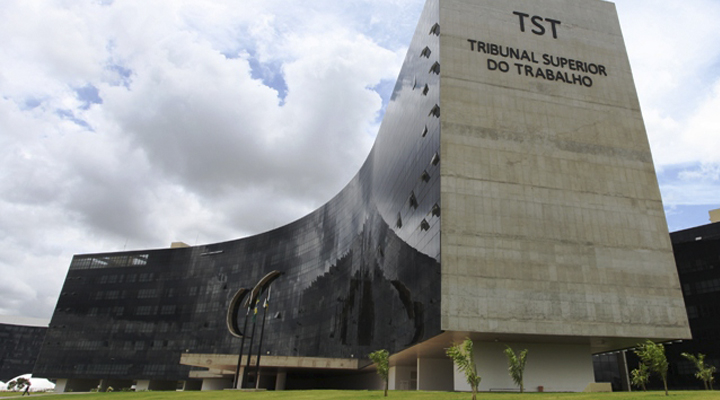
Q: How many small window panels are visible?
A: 13